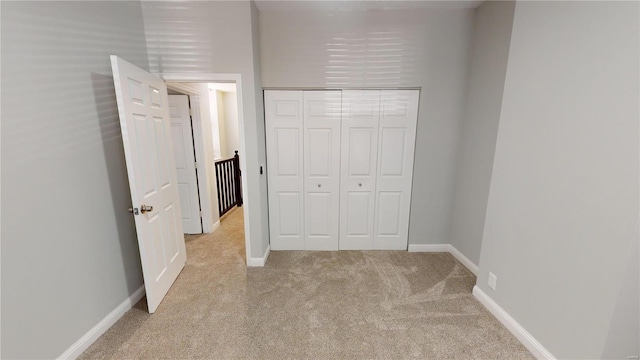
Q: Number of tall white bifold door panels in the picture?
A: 4